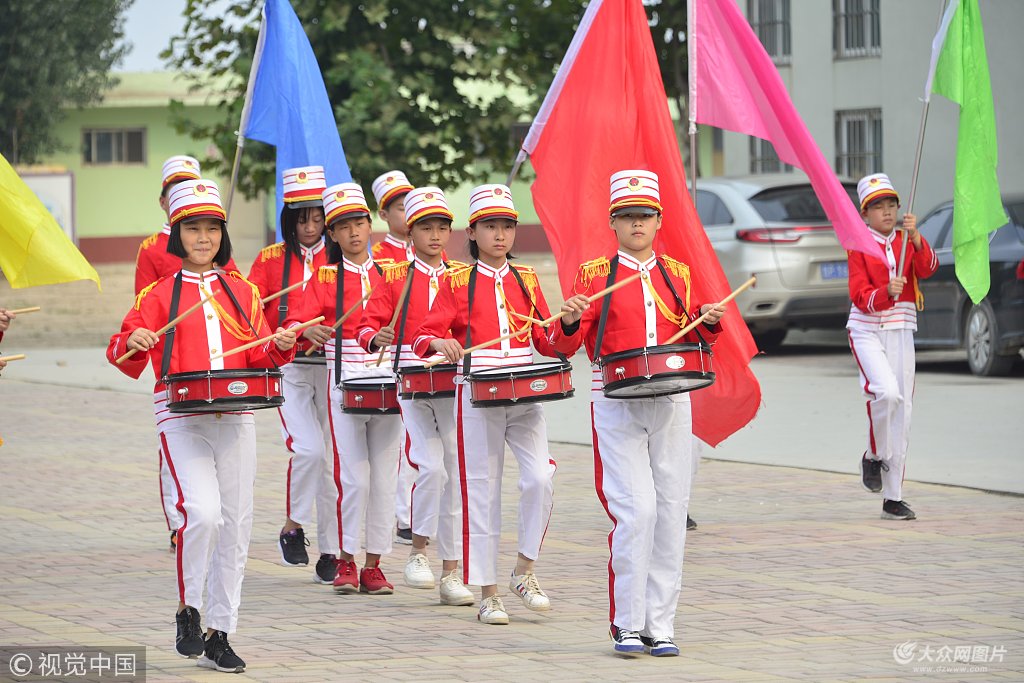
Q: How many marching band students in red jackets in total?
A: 9